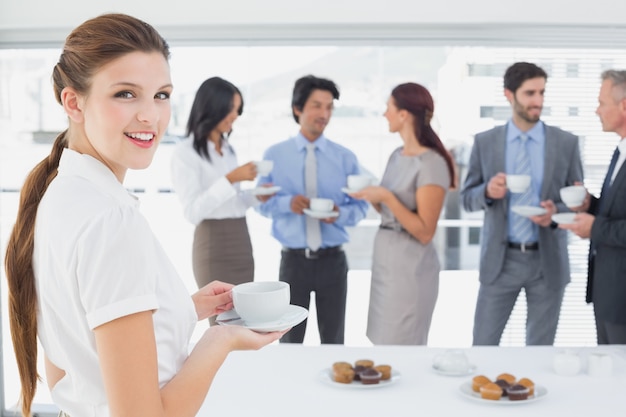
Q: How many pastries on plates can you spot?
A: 12